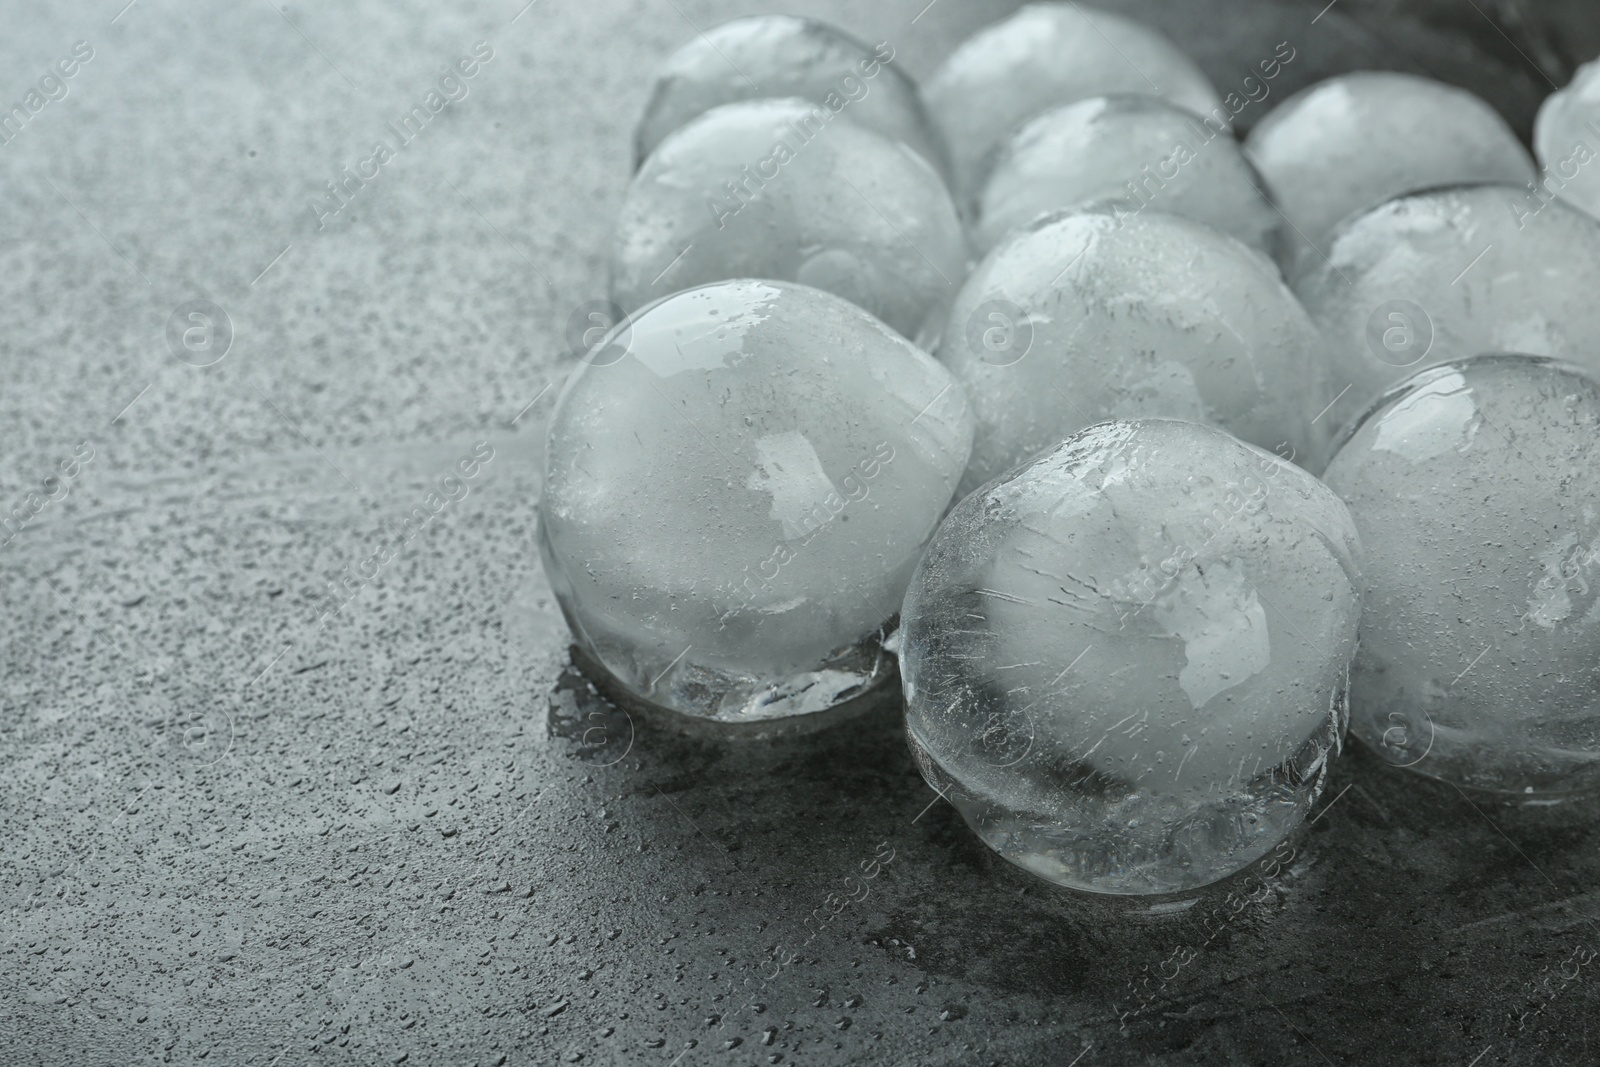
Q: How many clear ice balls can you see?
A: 11